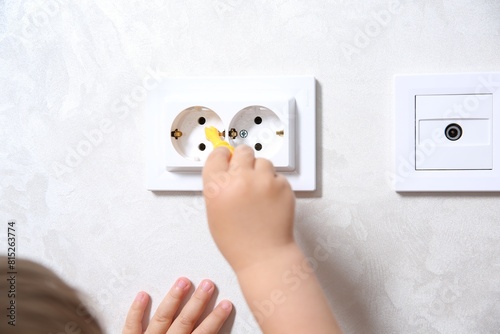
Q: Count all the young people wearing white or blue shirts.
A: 0